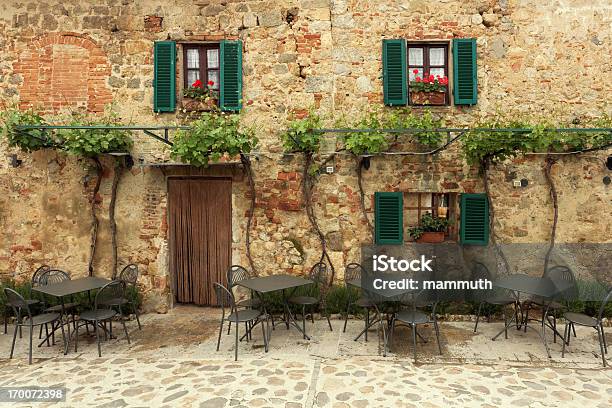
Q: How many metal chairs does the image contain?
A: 13